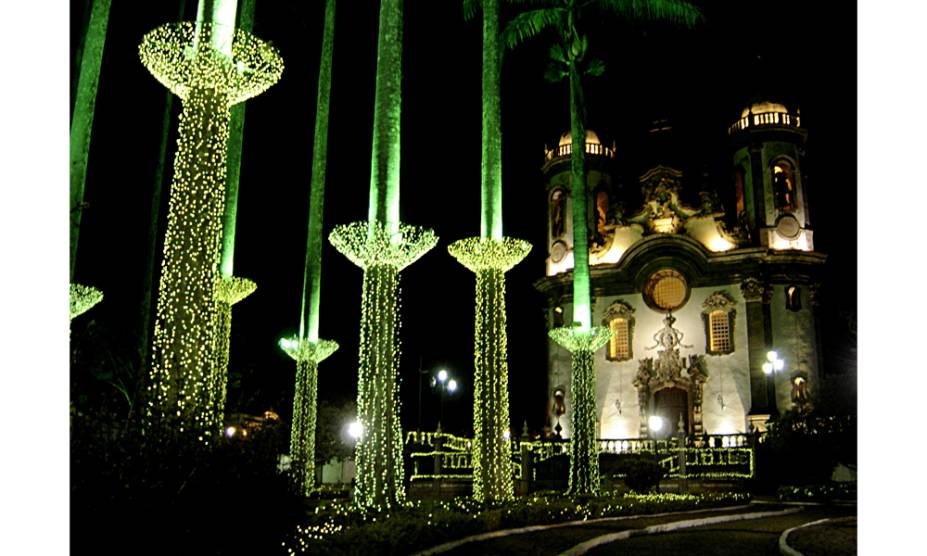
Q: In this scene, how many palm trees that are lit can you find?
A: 7